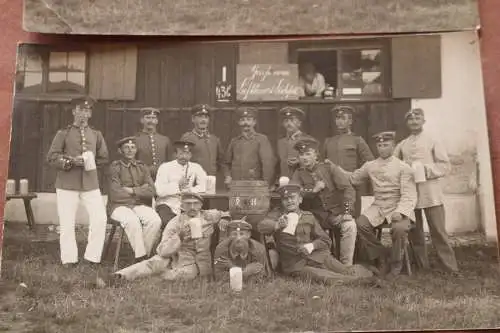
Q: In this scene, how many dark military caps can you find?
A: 14